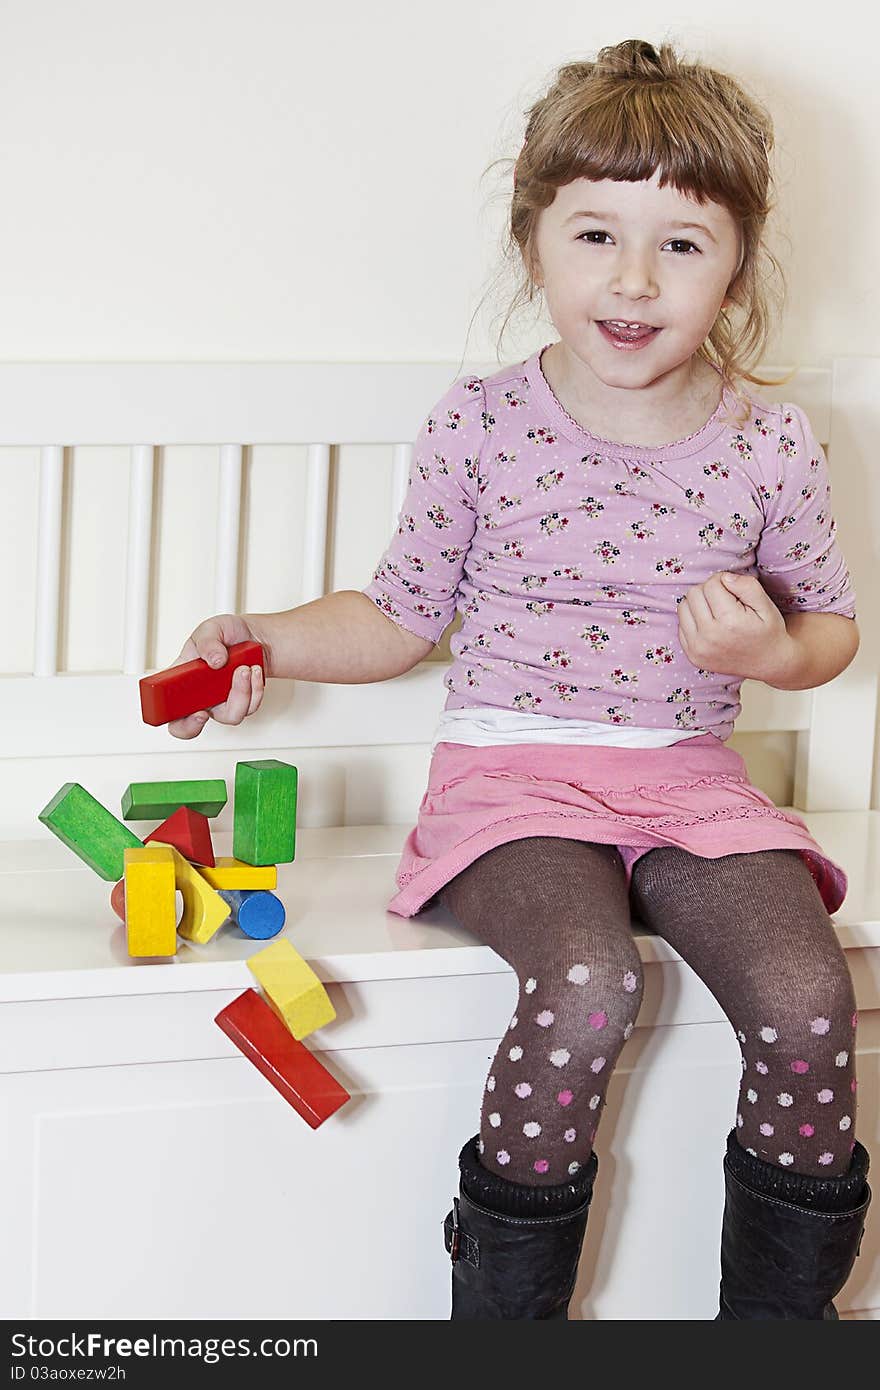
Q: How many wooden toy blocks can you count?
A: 12